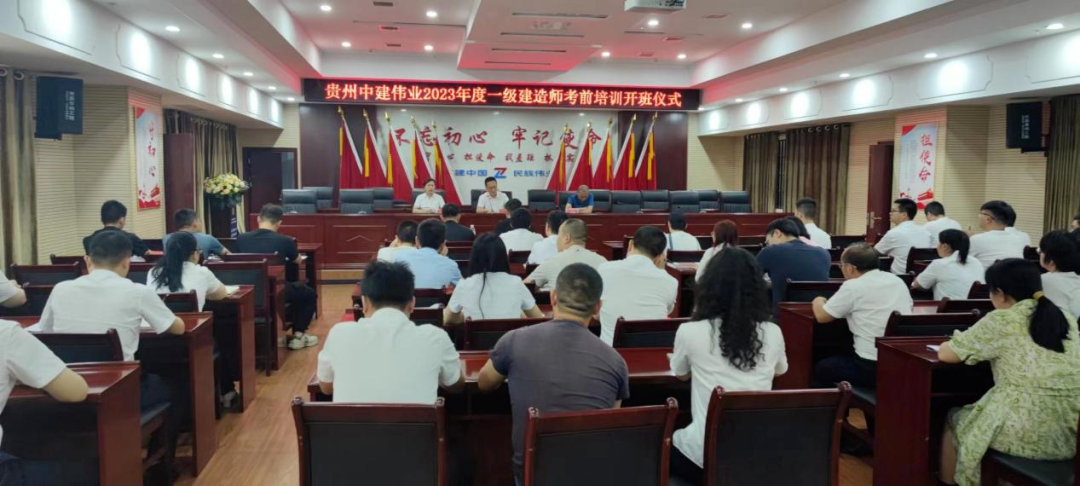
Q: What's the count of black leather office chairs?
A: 14